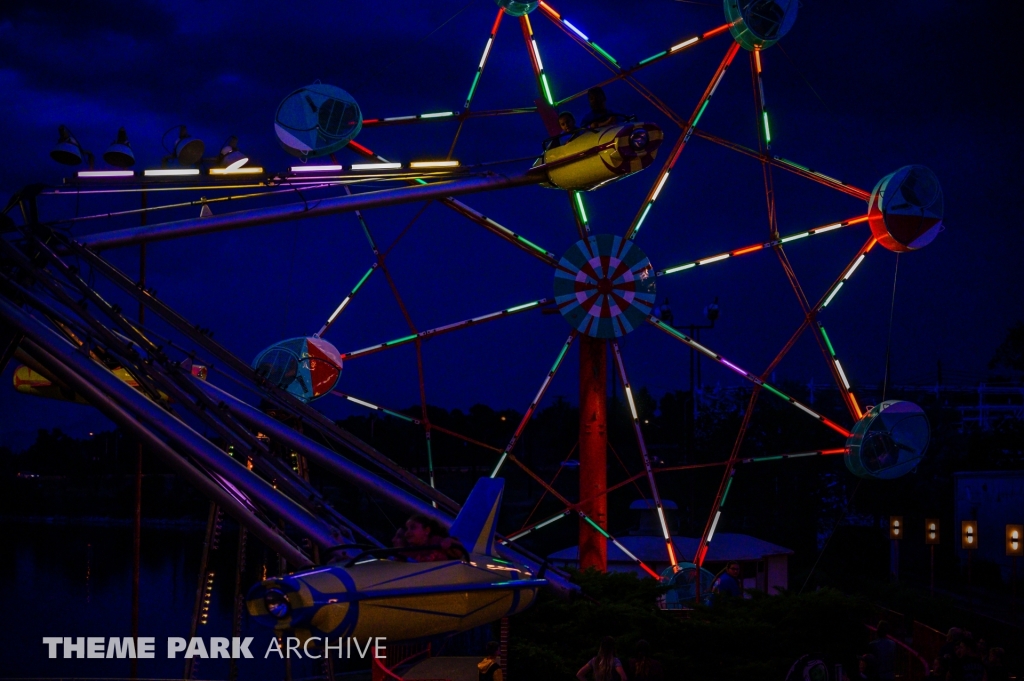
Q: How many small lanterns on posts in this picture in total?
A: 4